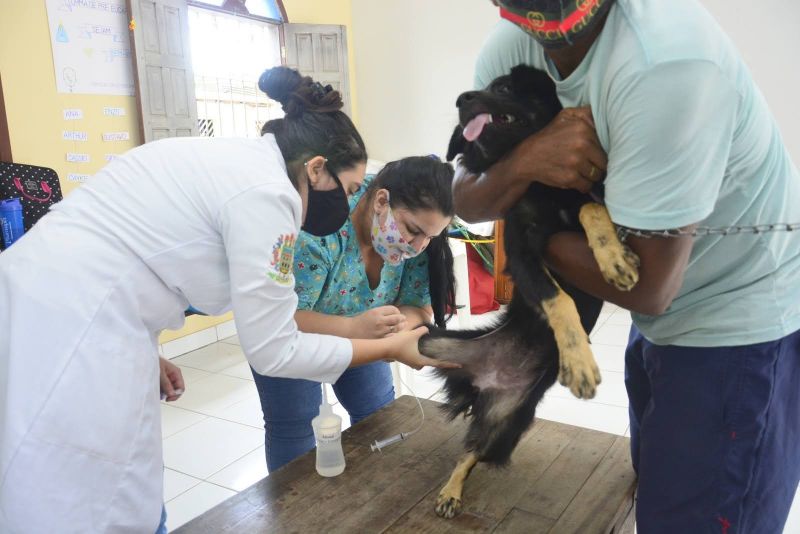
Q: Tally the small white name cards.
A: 7